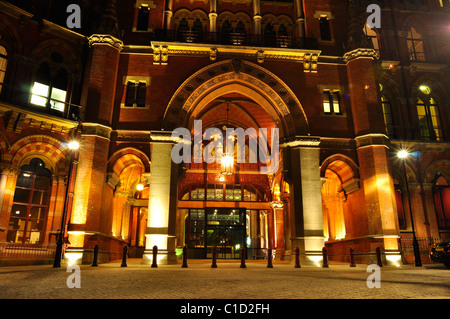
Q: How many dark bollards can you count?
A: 11